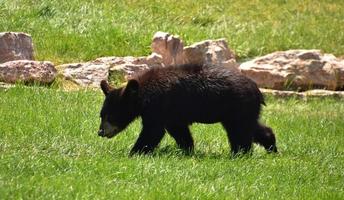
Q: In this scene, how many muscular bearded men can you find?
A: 0